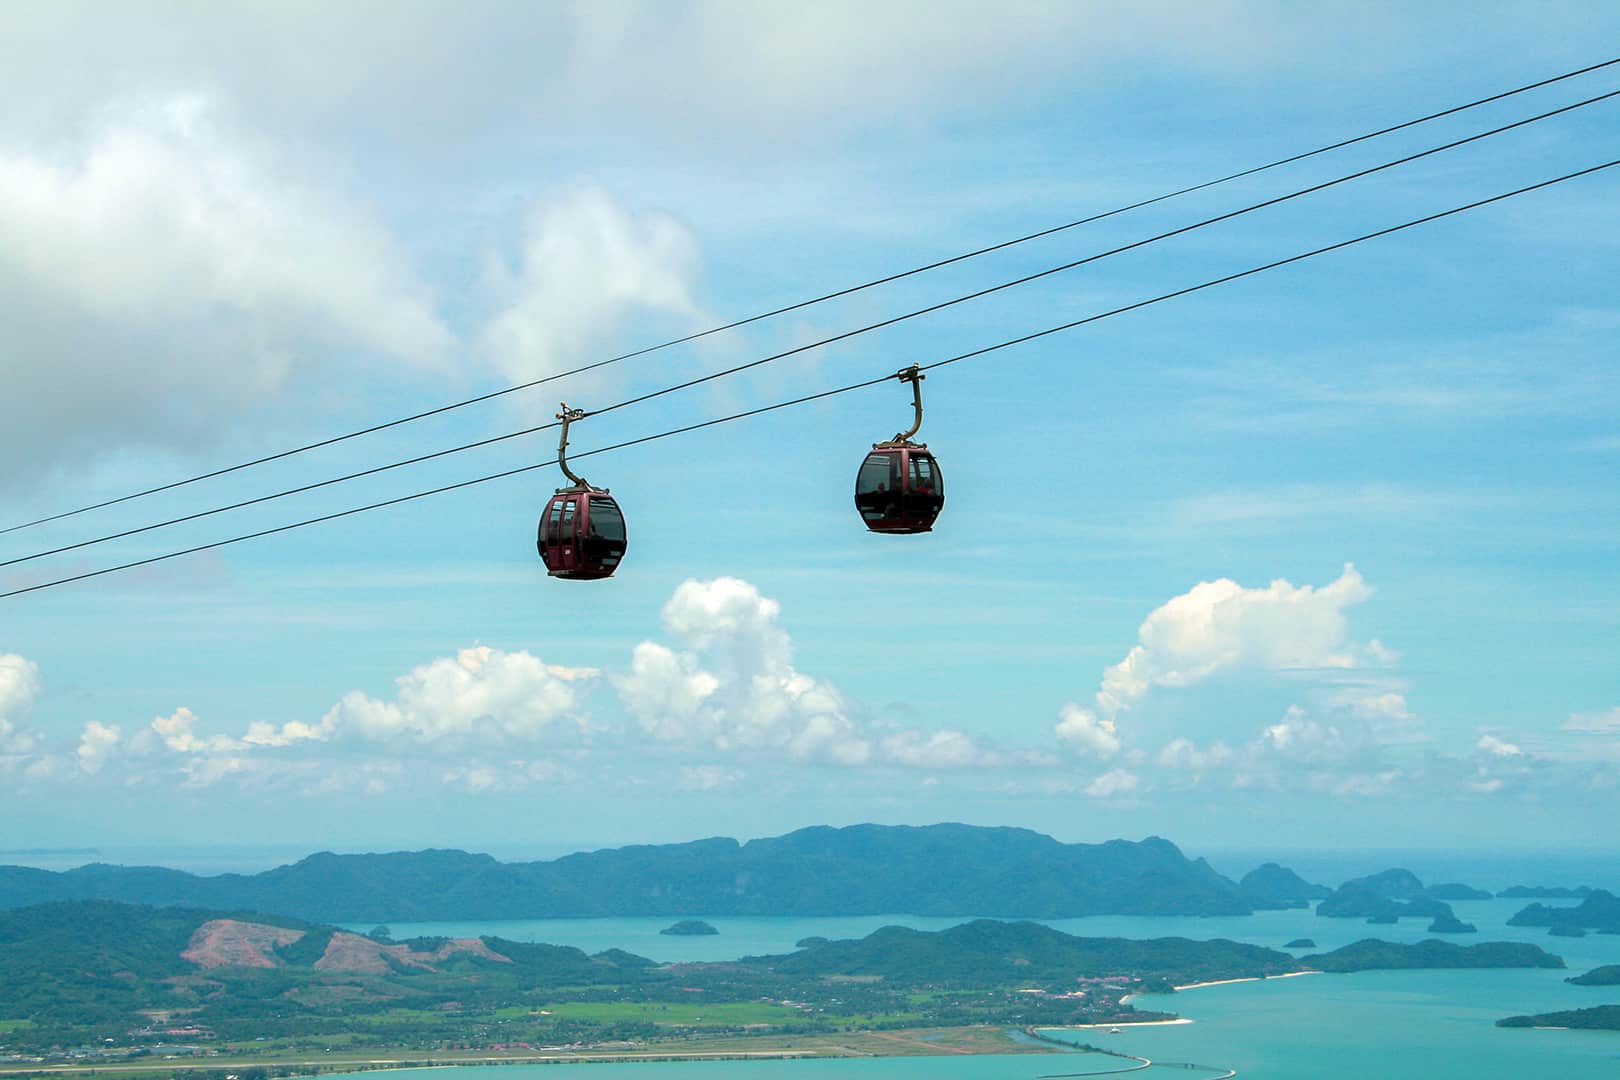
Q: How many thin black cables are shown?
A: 3